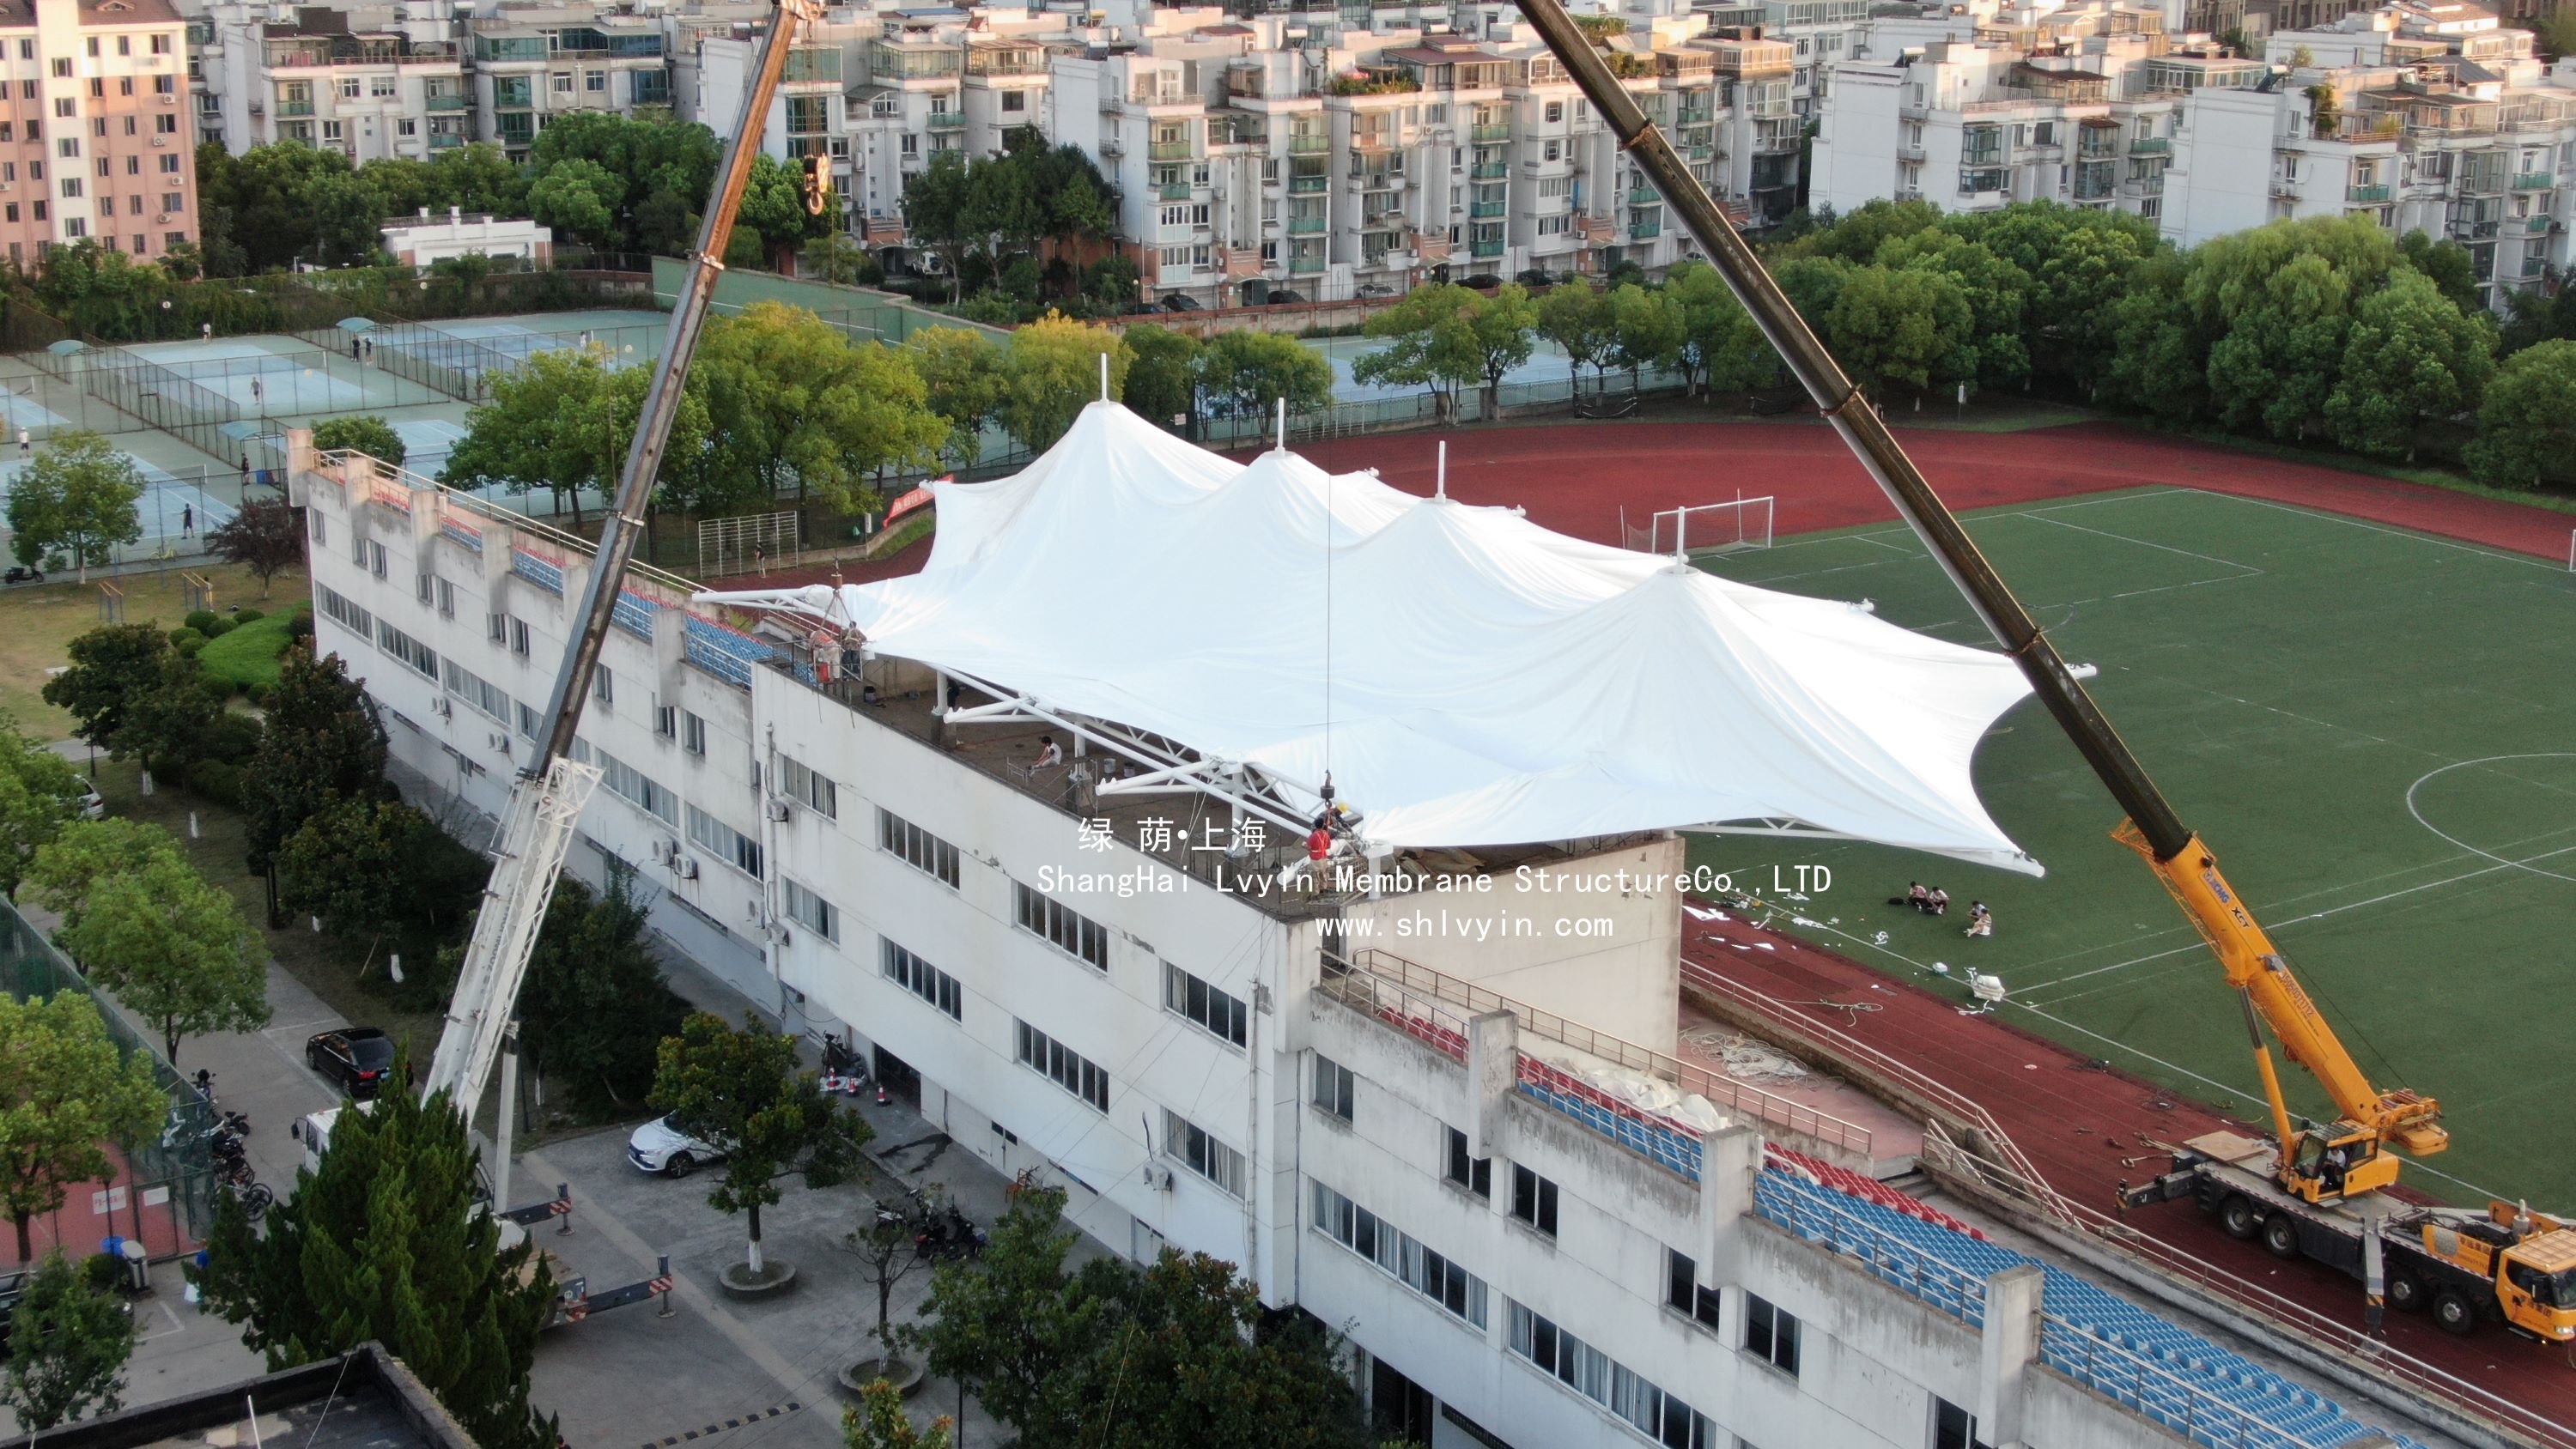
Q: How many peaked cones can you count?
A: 4